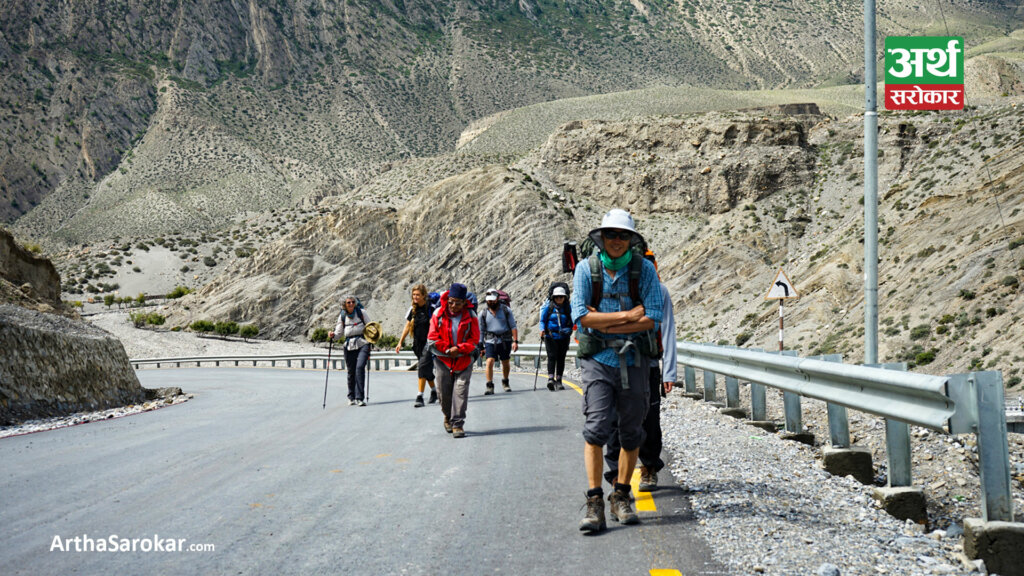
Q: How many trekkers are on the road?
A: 7